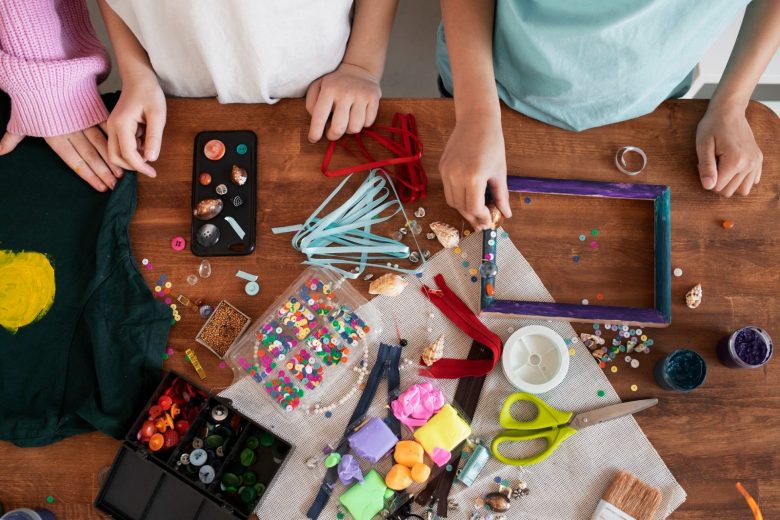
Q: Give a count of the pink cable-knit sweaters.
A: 1